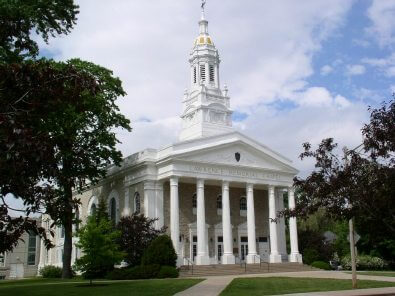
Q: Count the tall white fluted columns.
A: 6